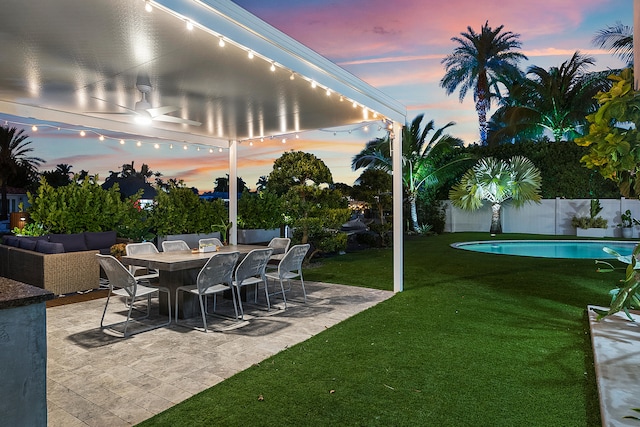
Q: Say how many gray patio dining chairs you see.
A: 8